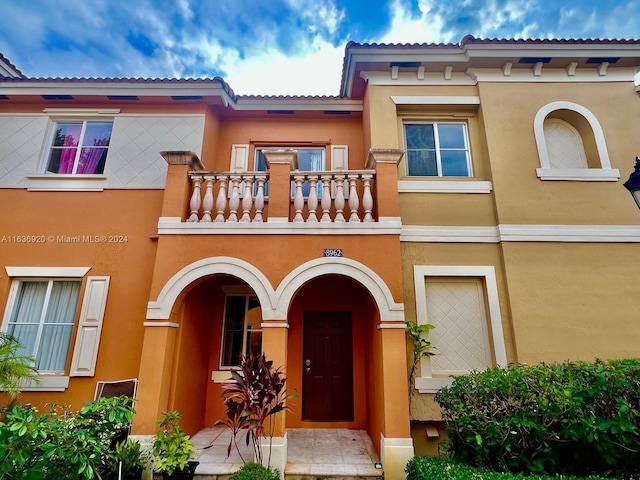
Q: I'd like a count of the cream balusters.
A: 12